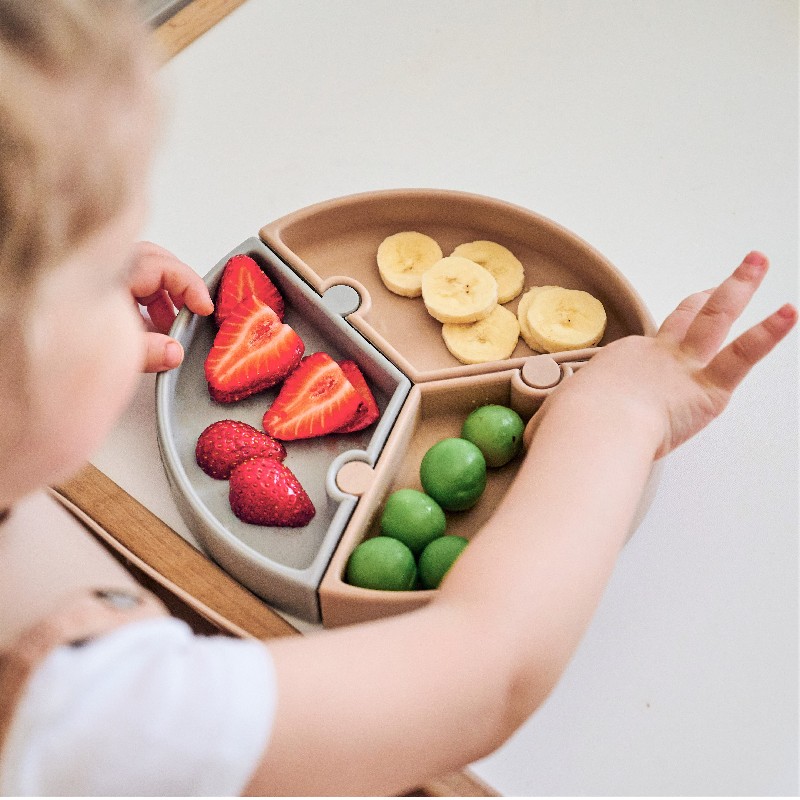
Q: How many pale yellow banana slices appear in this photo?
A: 6